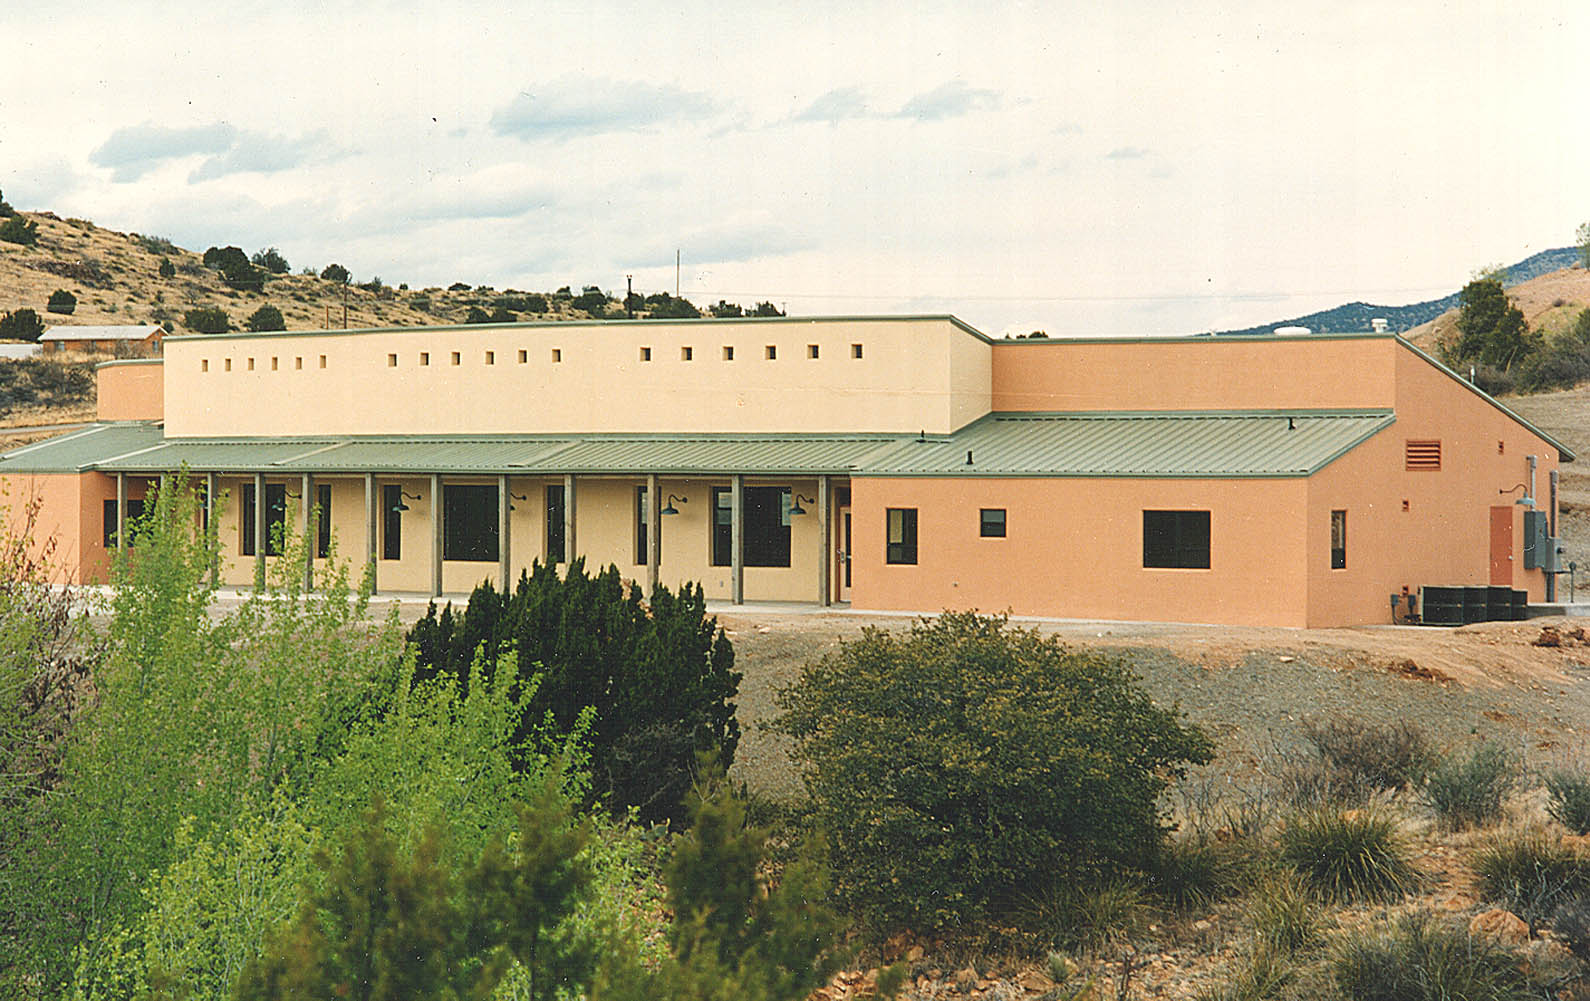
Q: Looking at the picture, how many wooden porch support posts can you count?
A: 12